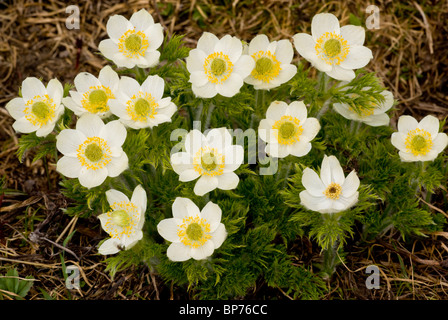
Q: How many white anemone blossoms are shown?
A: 15